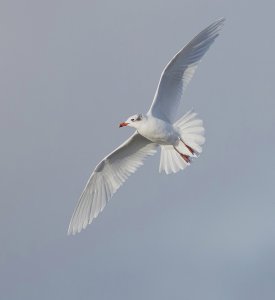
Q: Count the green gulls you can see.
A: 0